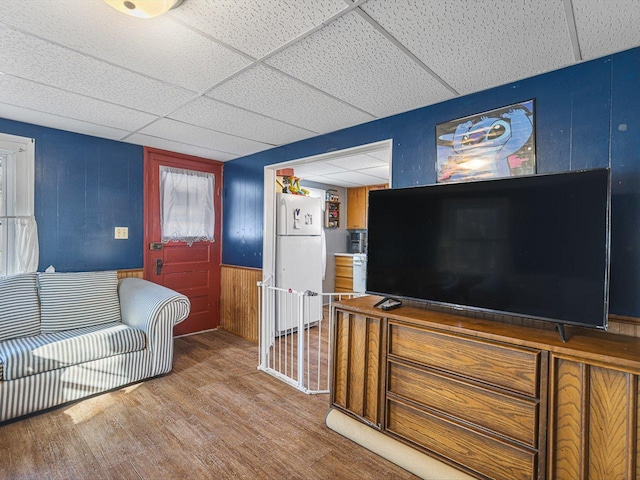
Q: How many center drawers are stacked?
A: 3